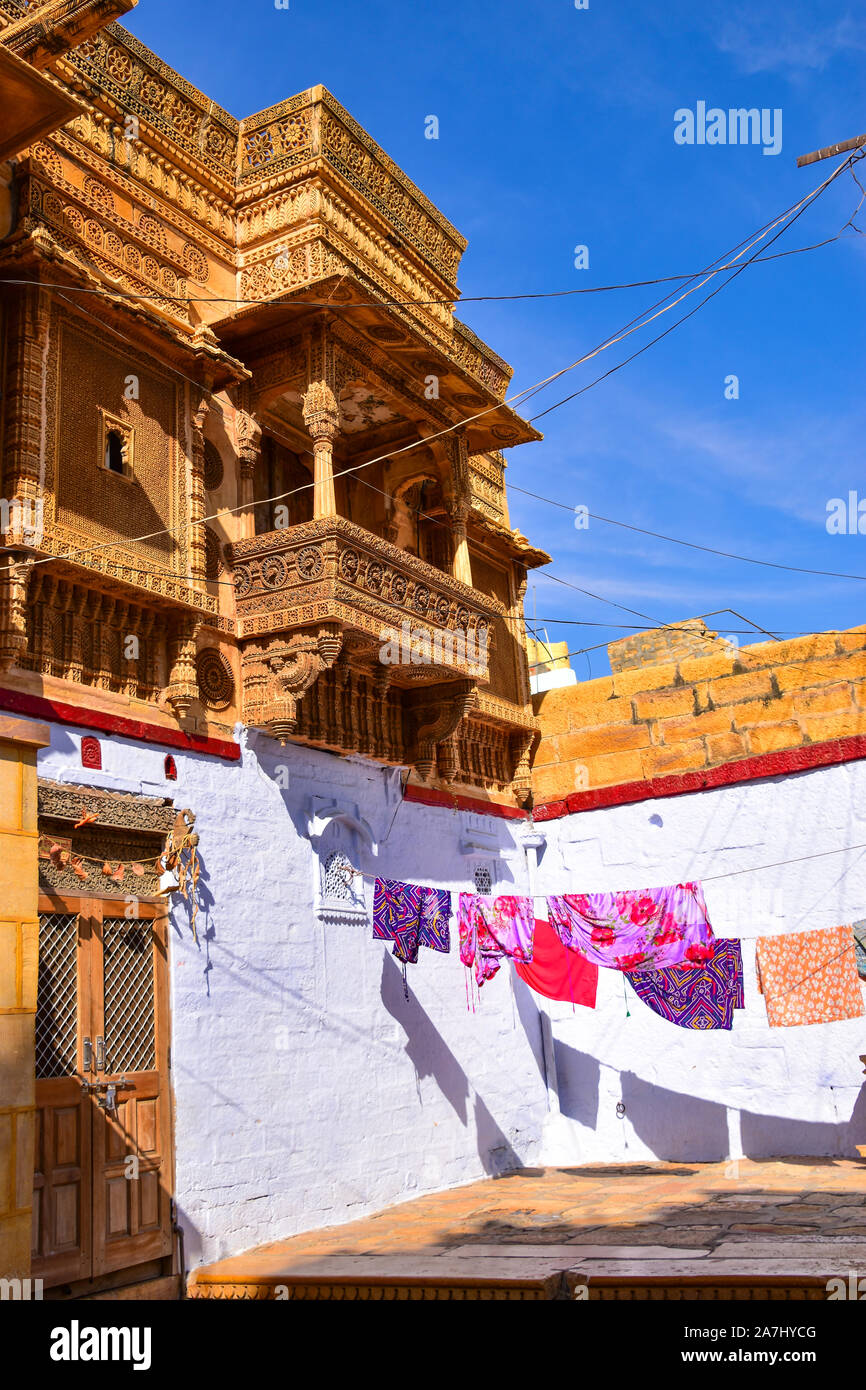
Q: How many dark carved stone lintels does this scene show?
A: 1